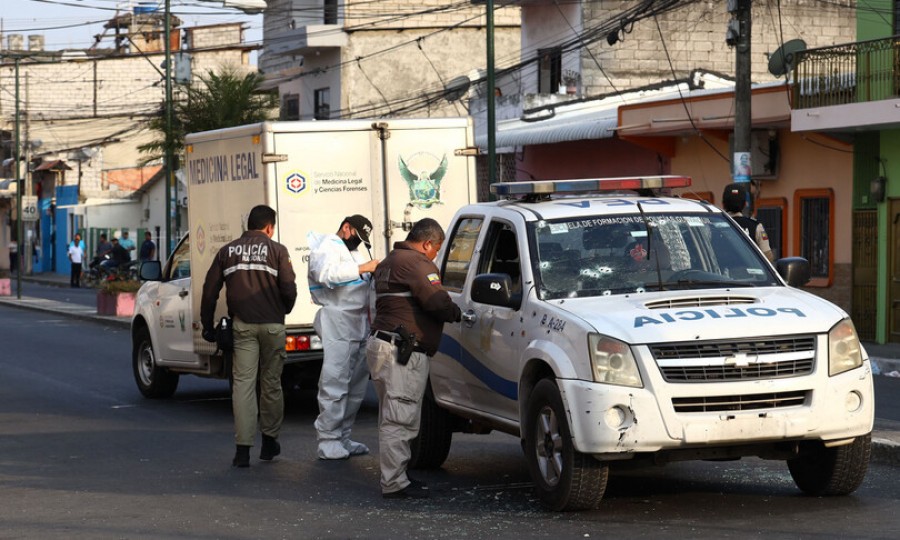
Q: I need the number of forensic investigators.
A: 1